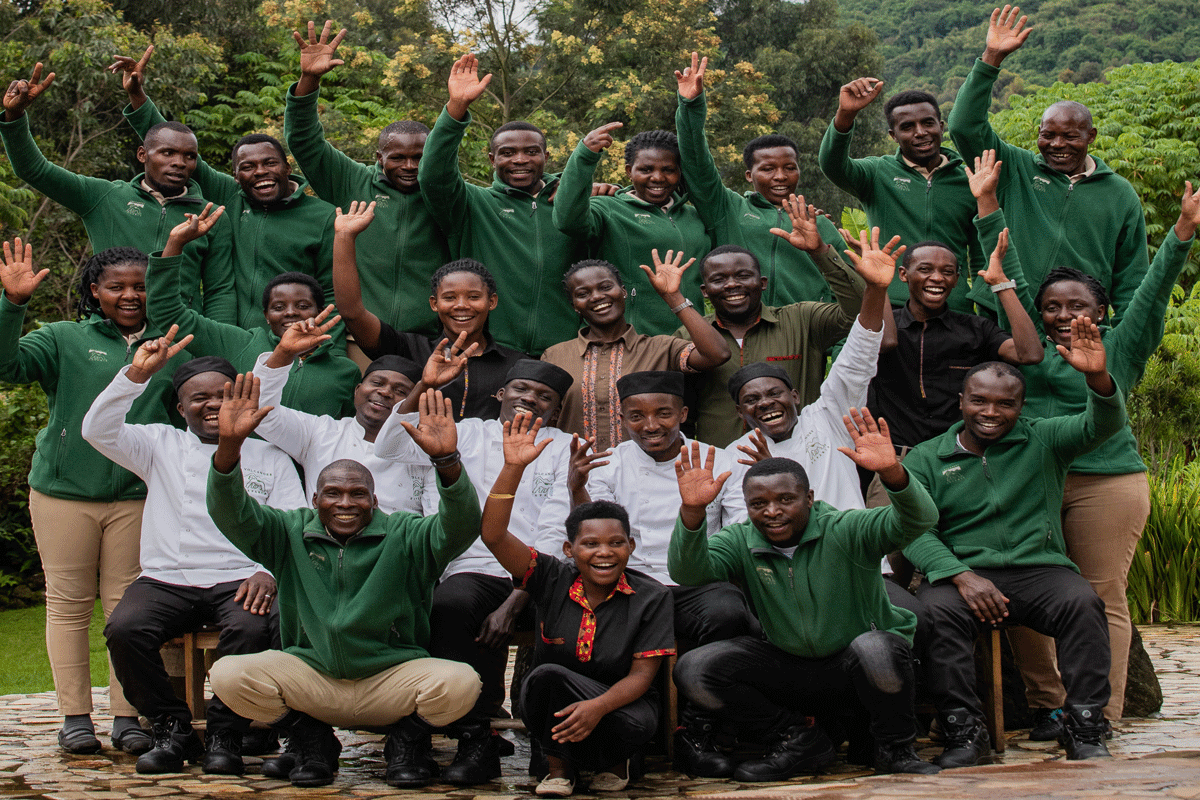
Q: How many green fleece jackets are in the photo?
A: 14